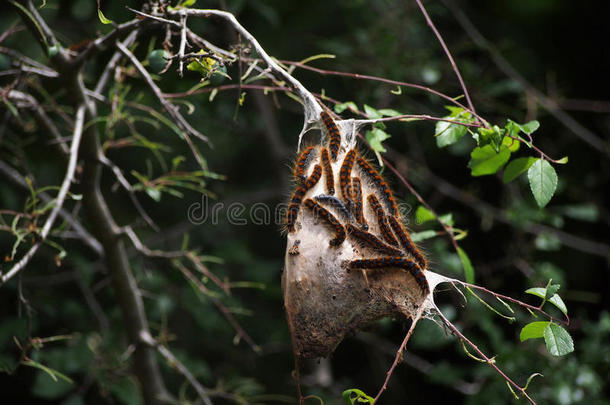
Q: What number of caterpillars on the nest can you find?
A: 13